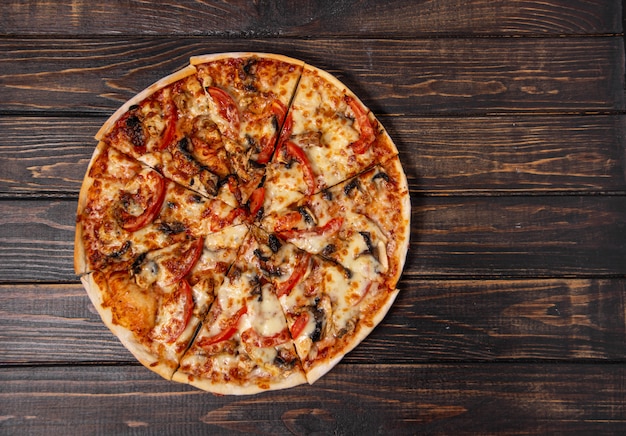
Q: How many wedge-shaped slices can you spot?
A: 8